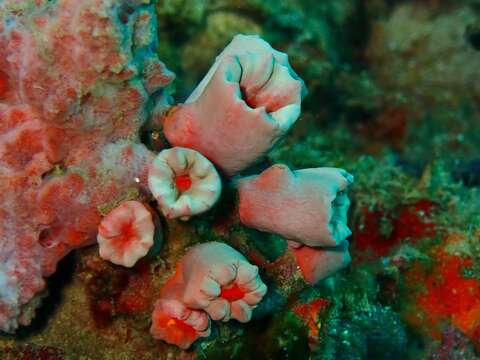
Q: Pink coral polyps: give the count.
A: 7